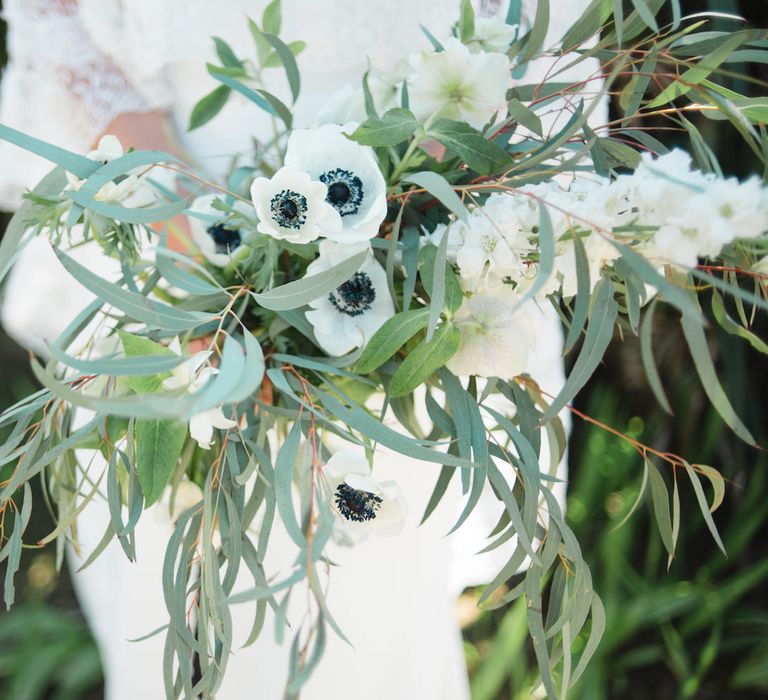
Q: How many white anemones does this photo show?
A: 5